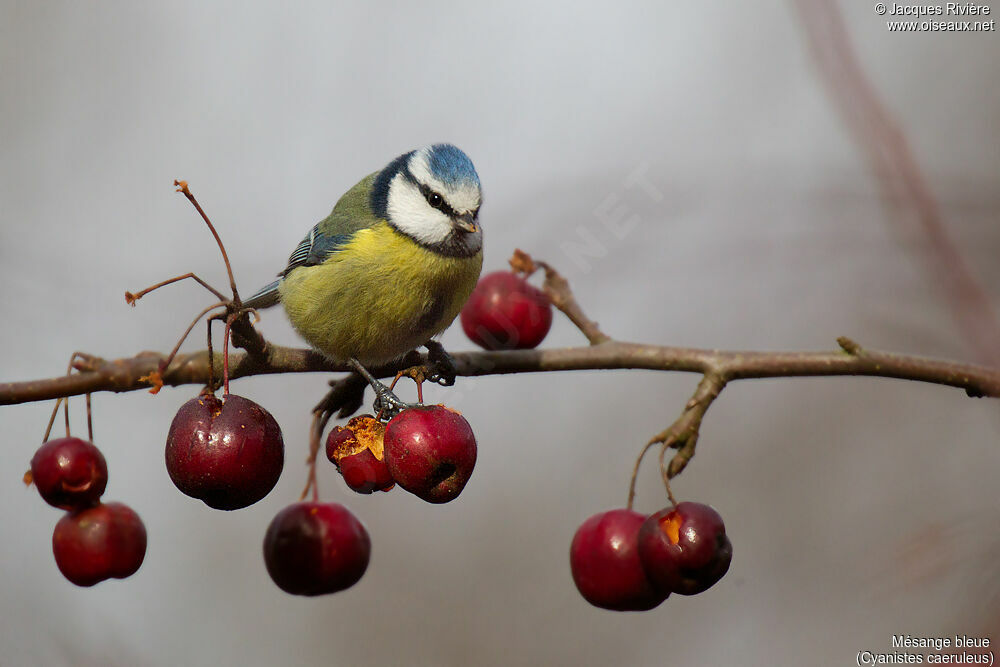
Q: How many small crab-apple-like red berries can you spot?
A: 9